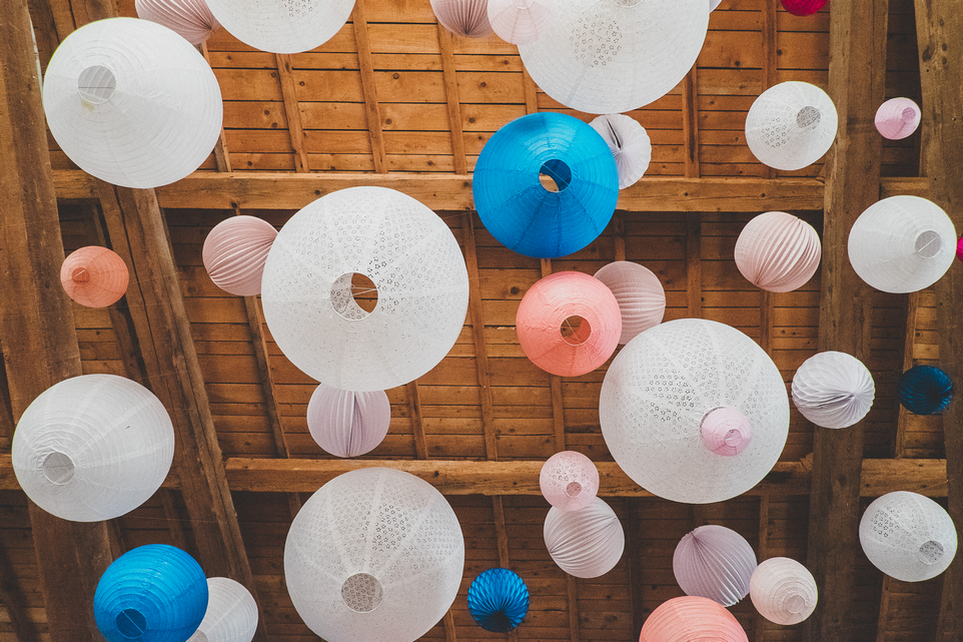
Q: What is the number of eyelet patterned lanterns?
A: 8